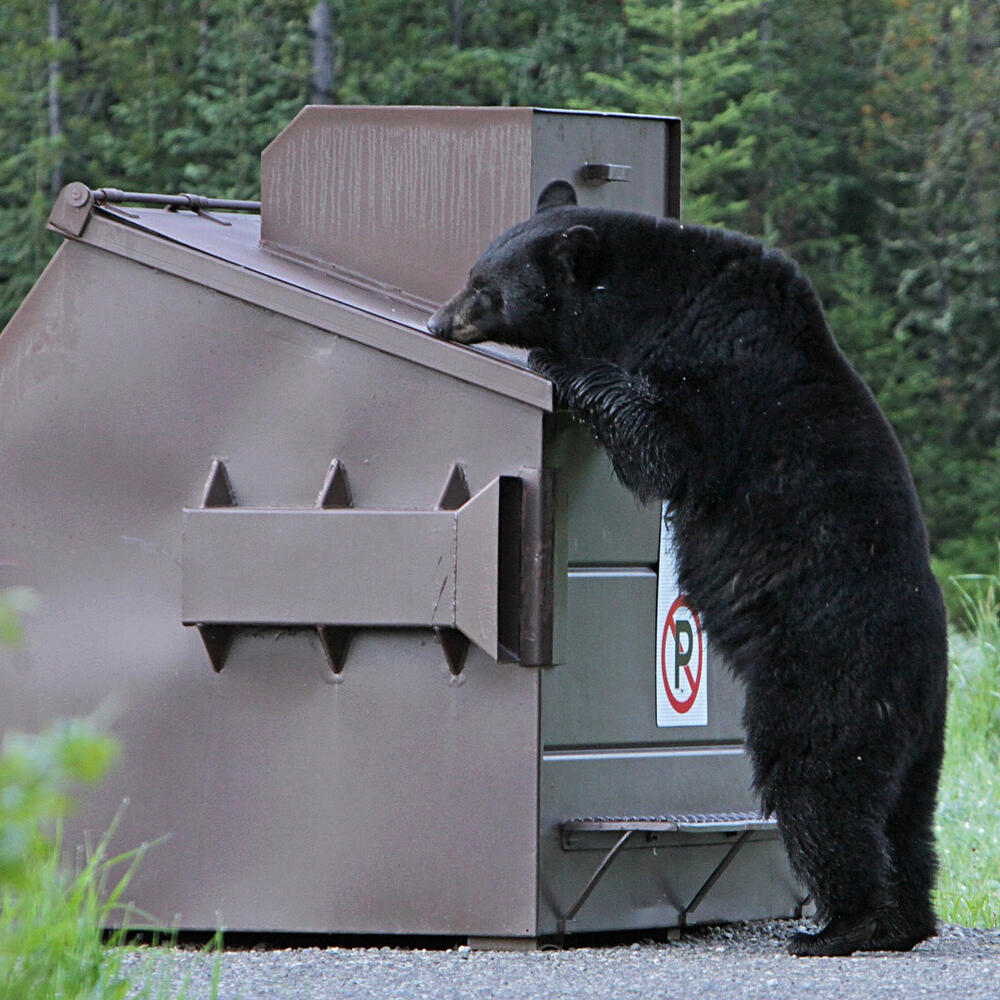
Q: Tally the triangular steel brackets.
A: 6